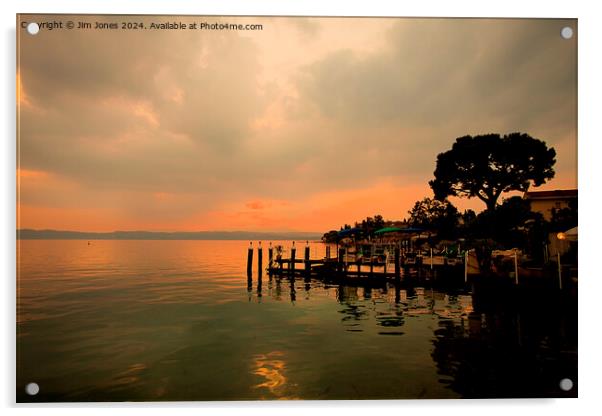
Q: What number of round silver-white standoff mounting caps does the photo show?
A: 4